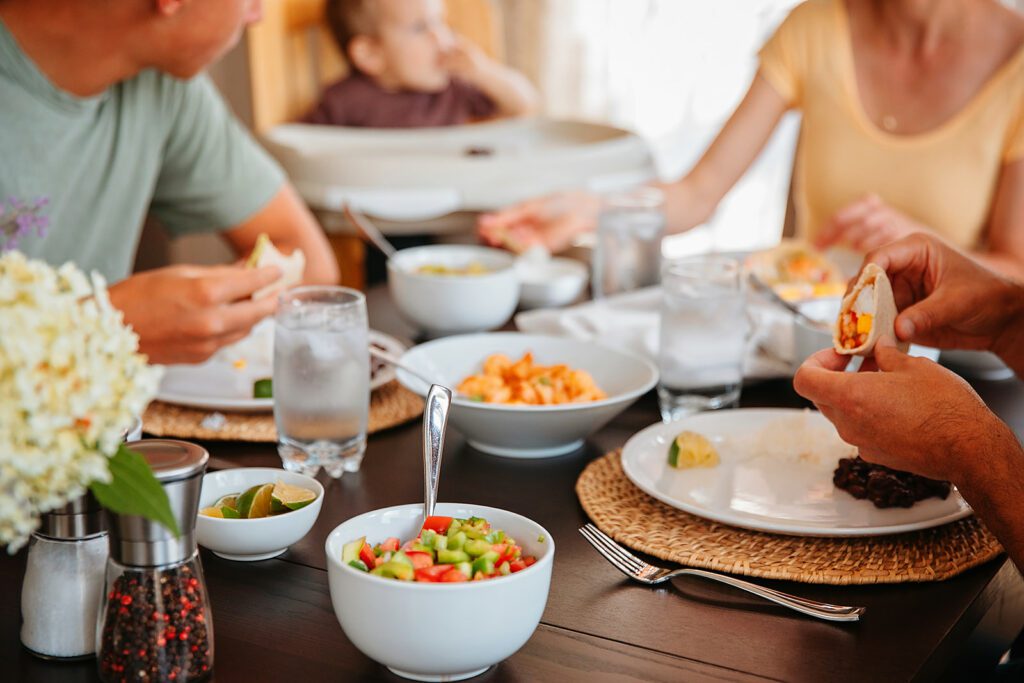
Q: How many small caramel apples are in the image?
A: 0